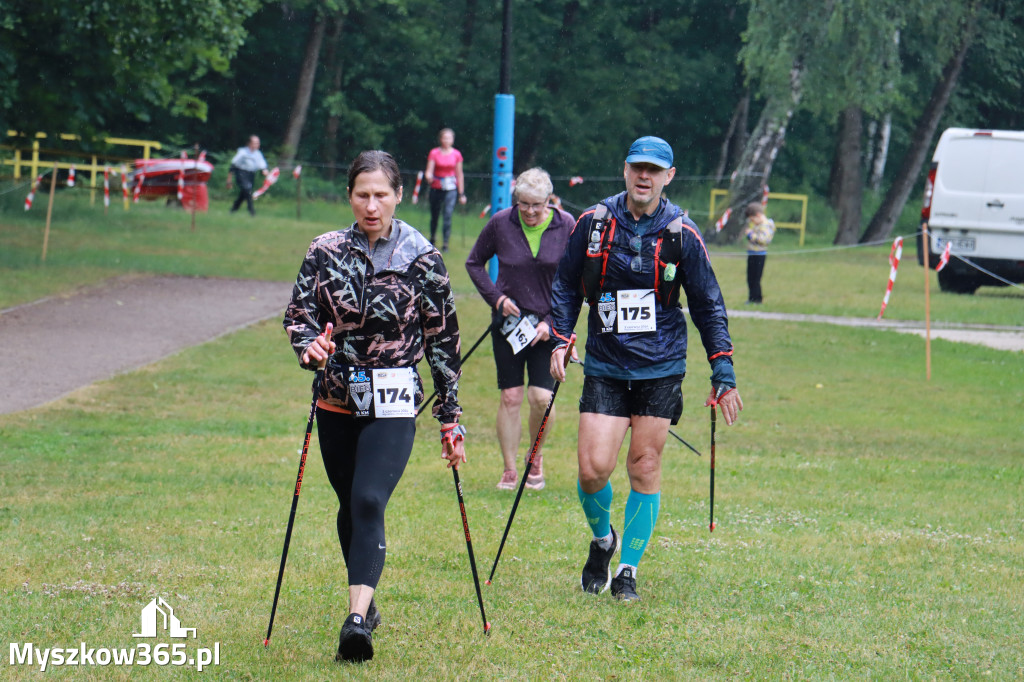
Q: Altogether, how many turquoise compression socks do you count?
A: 2